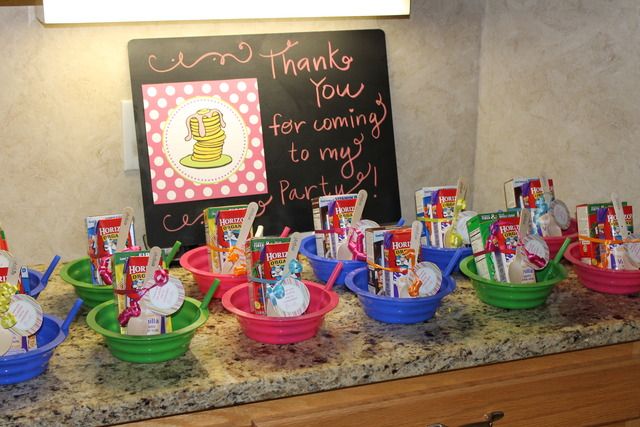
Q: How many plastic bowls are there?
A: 12